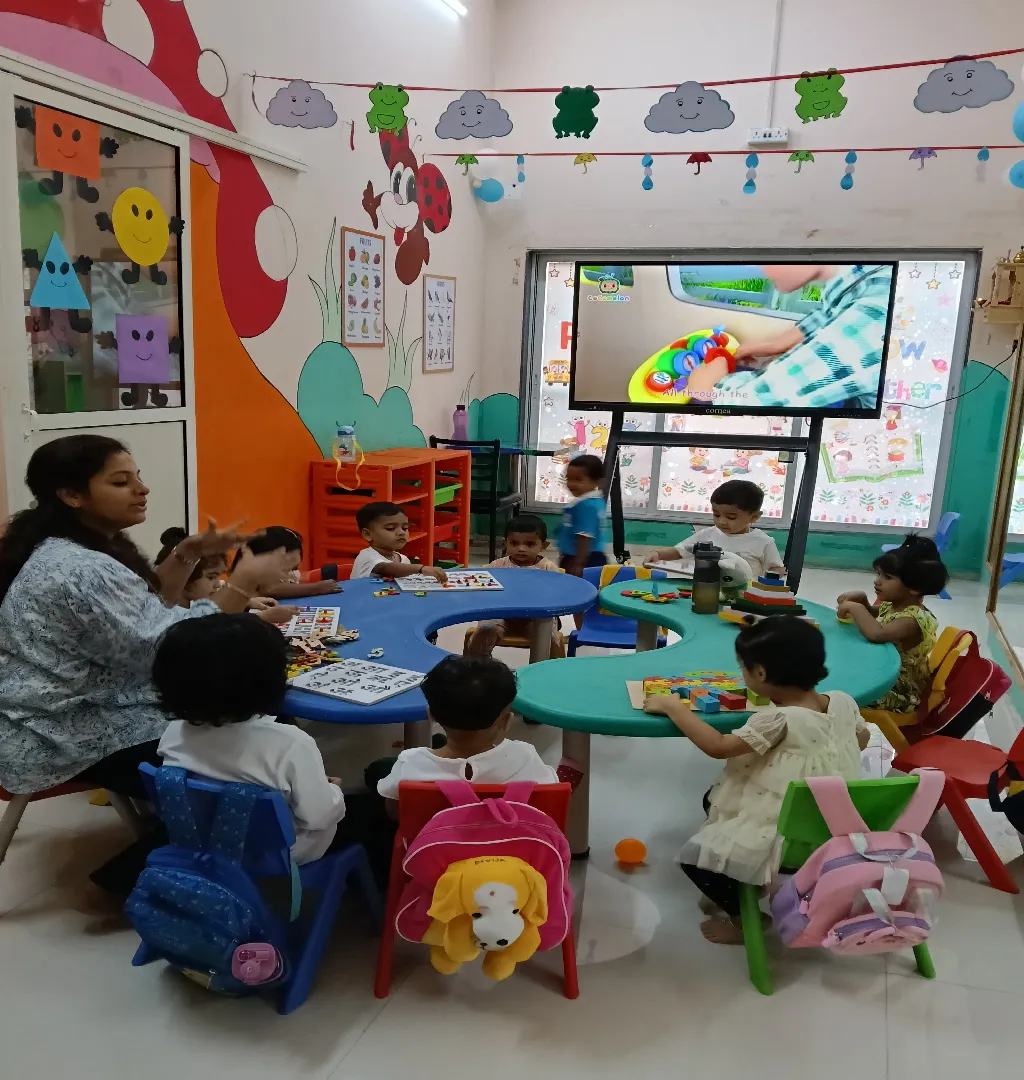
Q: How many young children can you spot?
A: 10